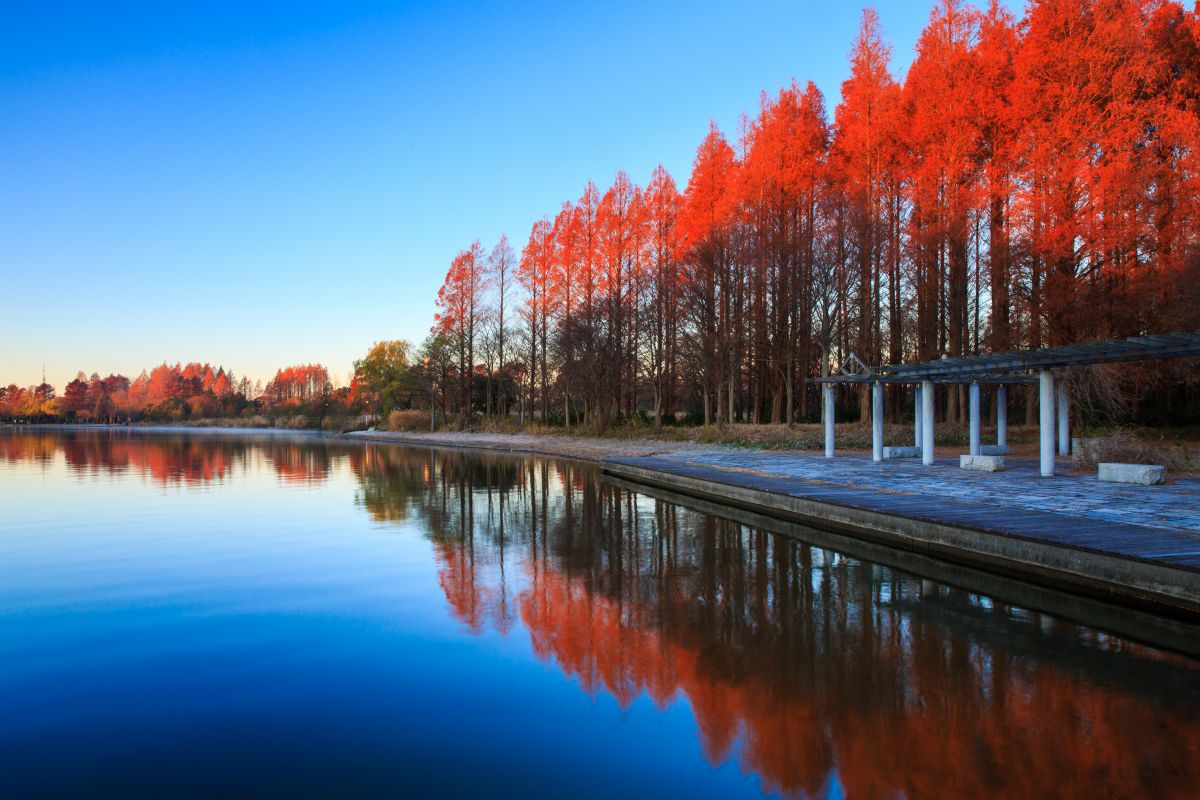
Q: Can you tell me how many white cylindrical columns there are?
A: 8